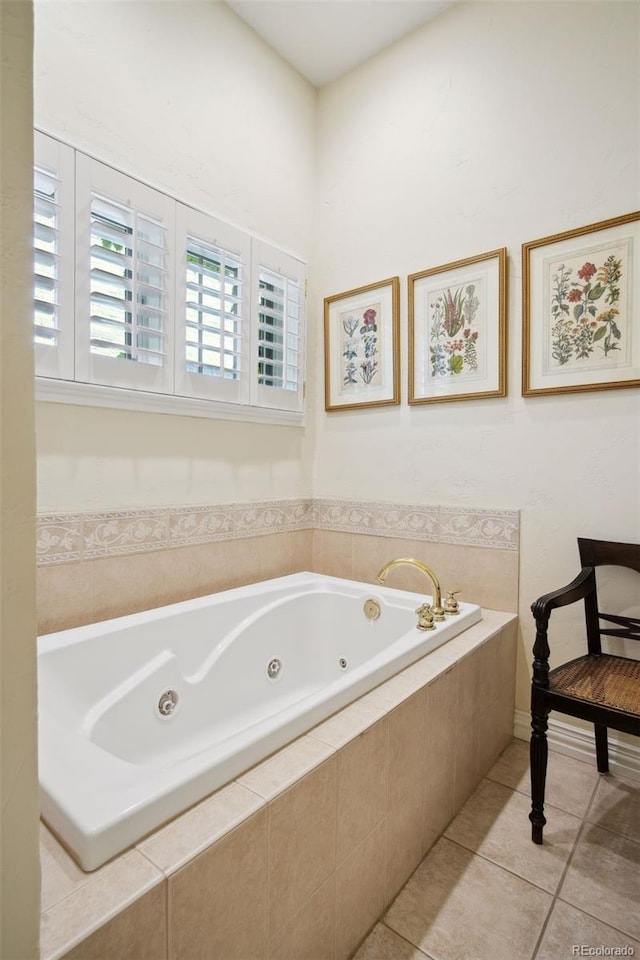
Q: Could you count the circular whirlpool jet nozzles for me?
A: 3